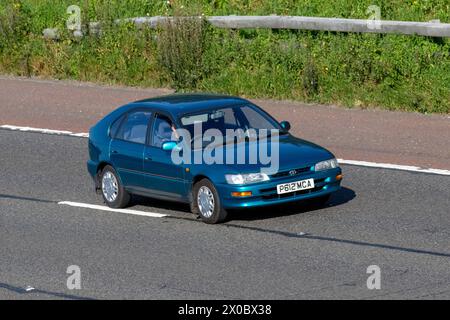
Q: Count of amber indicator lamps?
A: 3